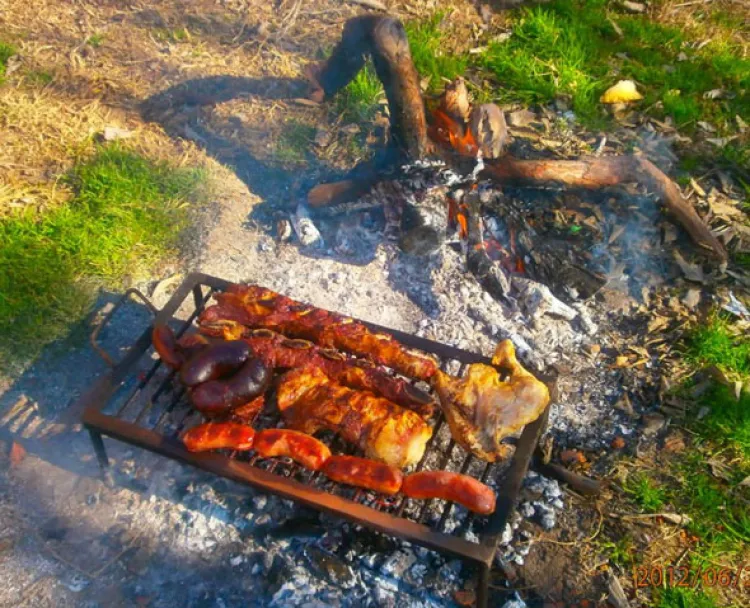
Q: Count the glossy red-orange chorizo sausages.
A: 4